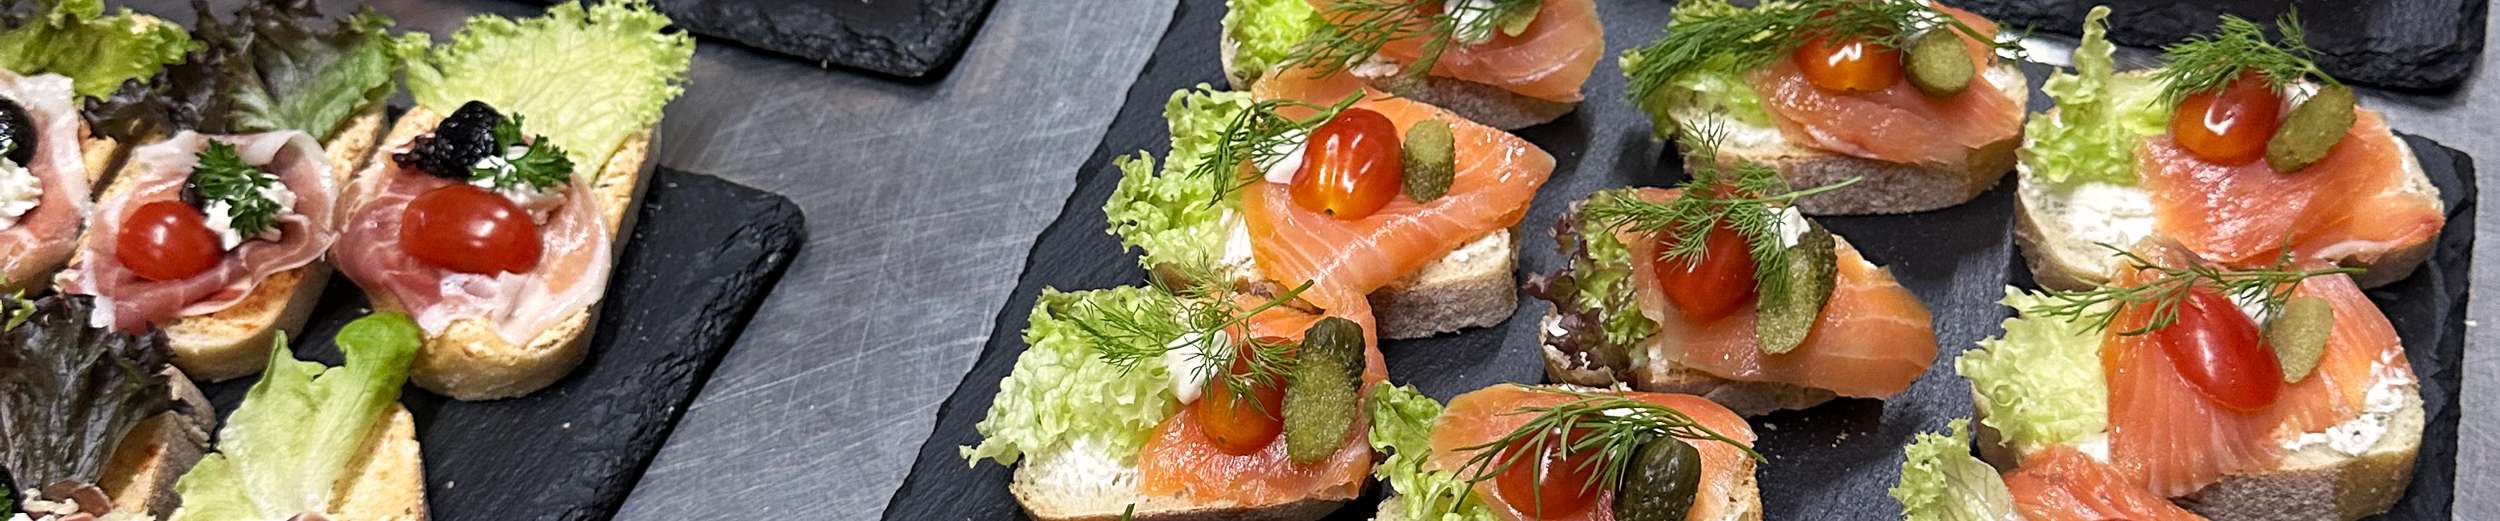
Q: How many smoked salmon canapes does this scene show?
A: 9